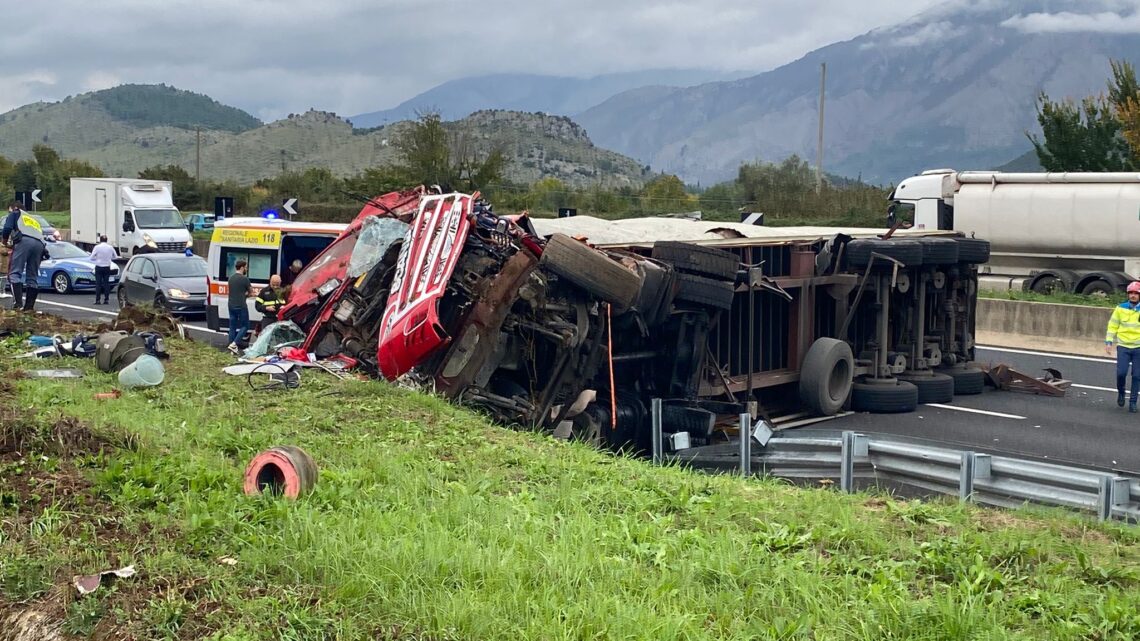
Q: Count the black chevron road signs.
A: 3